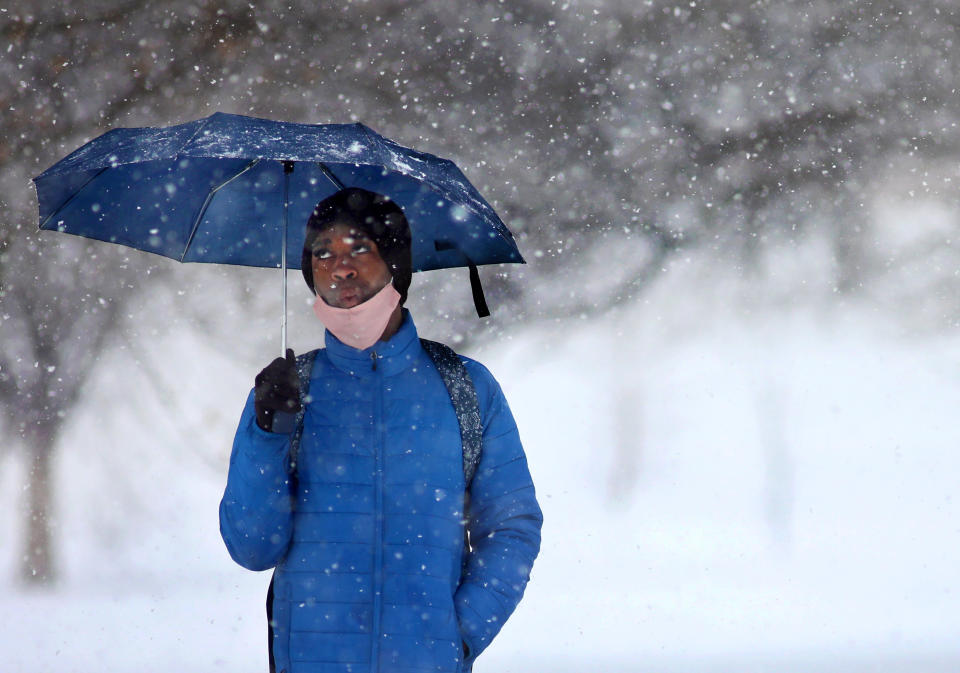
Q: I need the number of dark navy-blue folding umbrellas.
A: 1